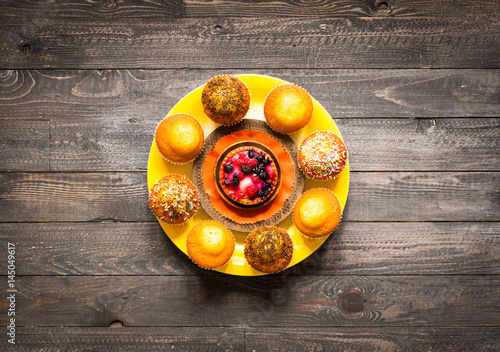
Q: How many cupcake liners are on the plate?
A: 8